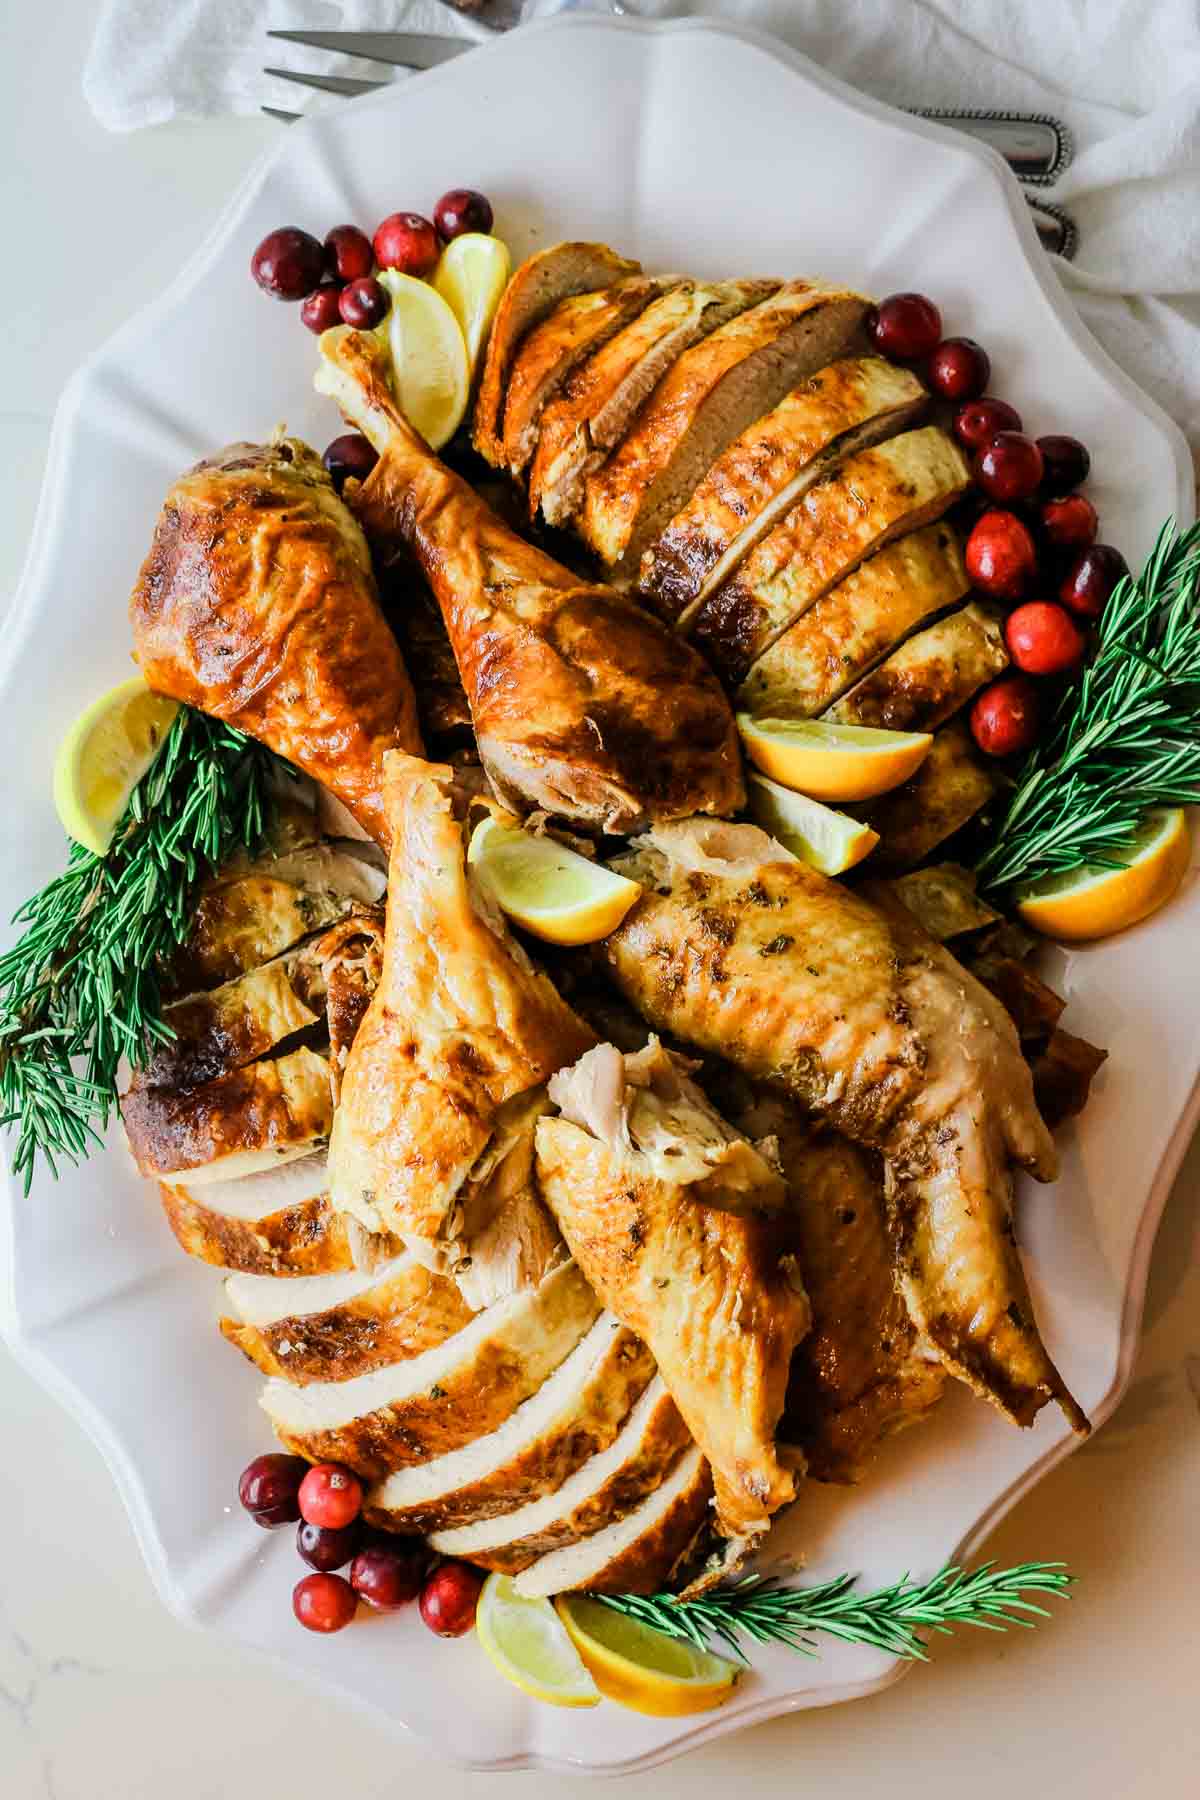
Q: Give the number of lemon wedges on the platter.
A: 9